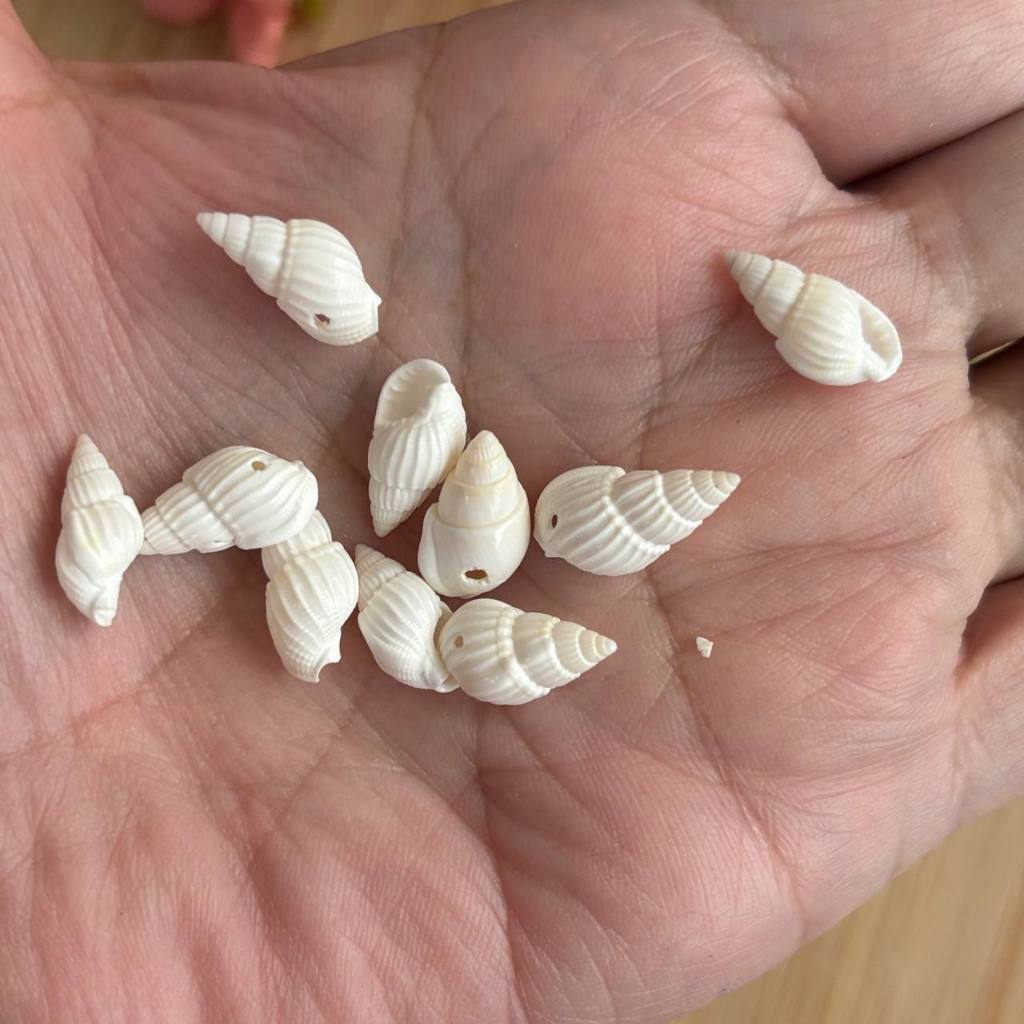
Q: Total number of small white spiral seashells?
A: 10